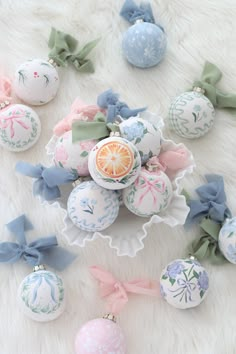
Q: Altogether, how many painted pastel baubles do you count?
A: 13